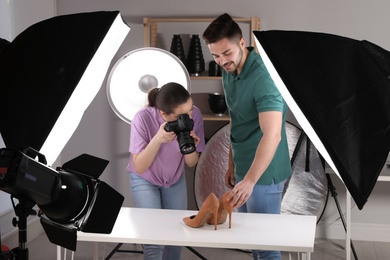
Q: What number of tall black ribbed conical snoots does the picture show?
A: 2